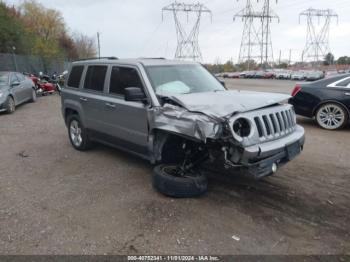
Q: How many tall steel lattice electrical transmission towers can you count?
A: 3